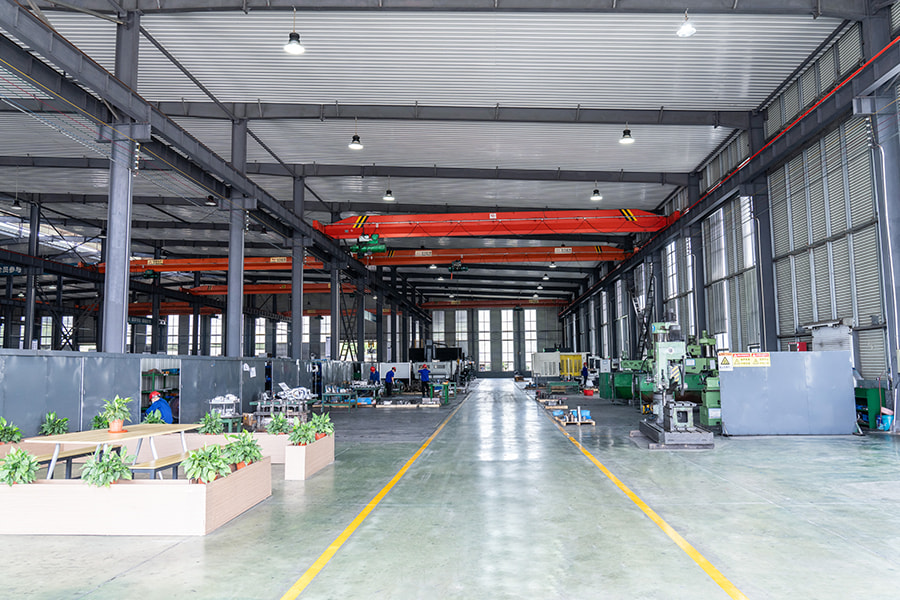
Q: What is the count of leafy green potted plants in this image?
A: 13